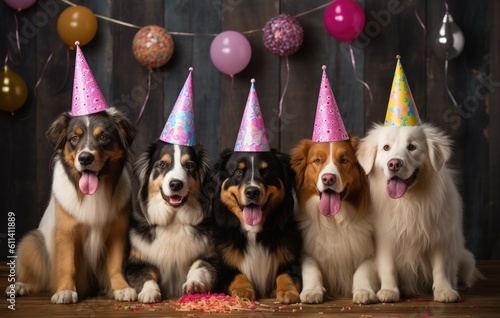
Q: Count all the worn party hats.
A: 5